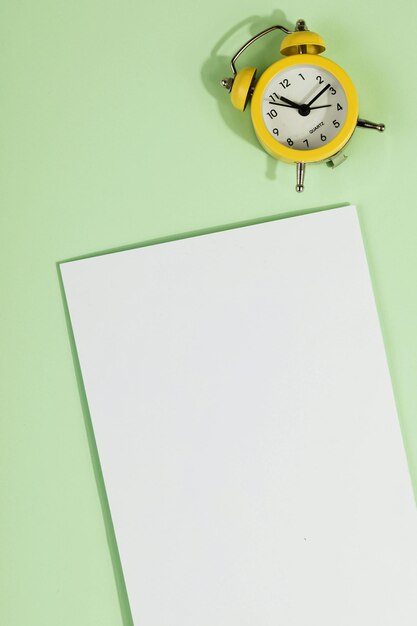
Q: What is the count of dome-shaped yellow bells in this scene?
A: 2